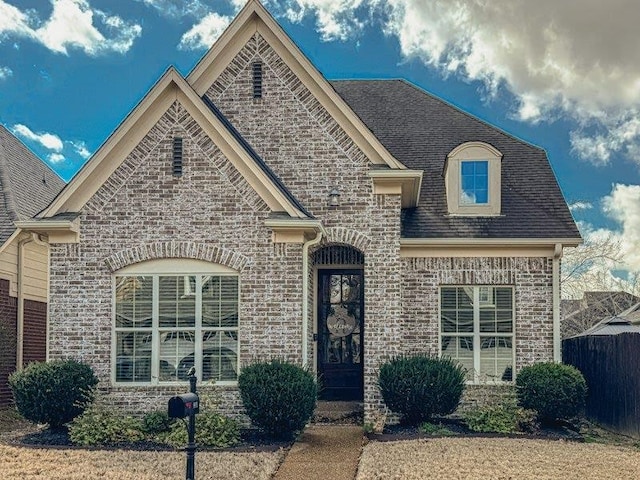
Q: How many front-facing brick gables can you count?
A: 2